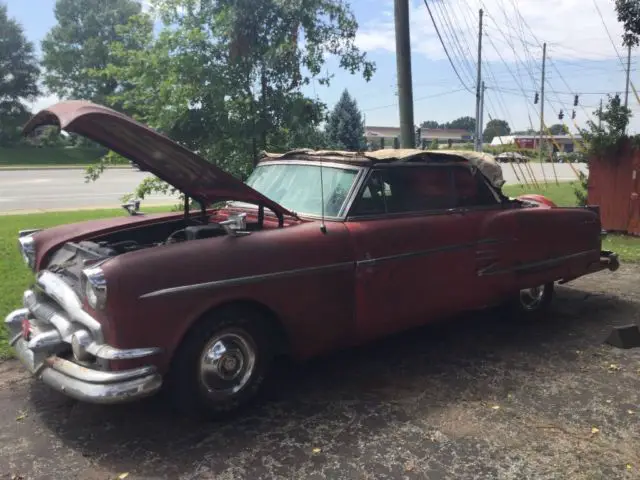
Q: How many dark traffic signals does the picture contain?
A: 4